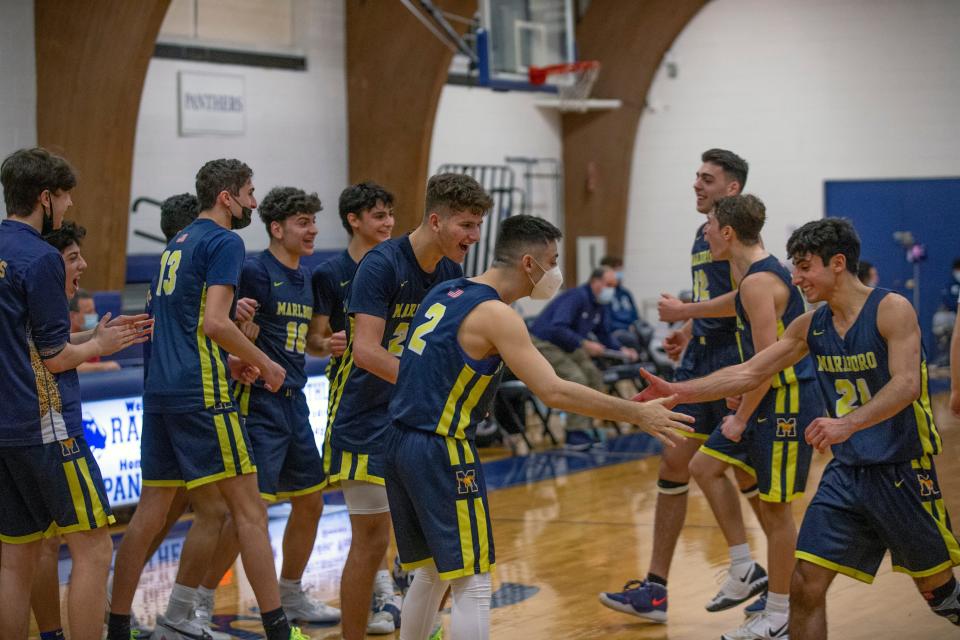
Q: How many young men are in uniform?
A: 11